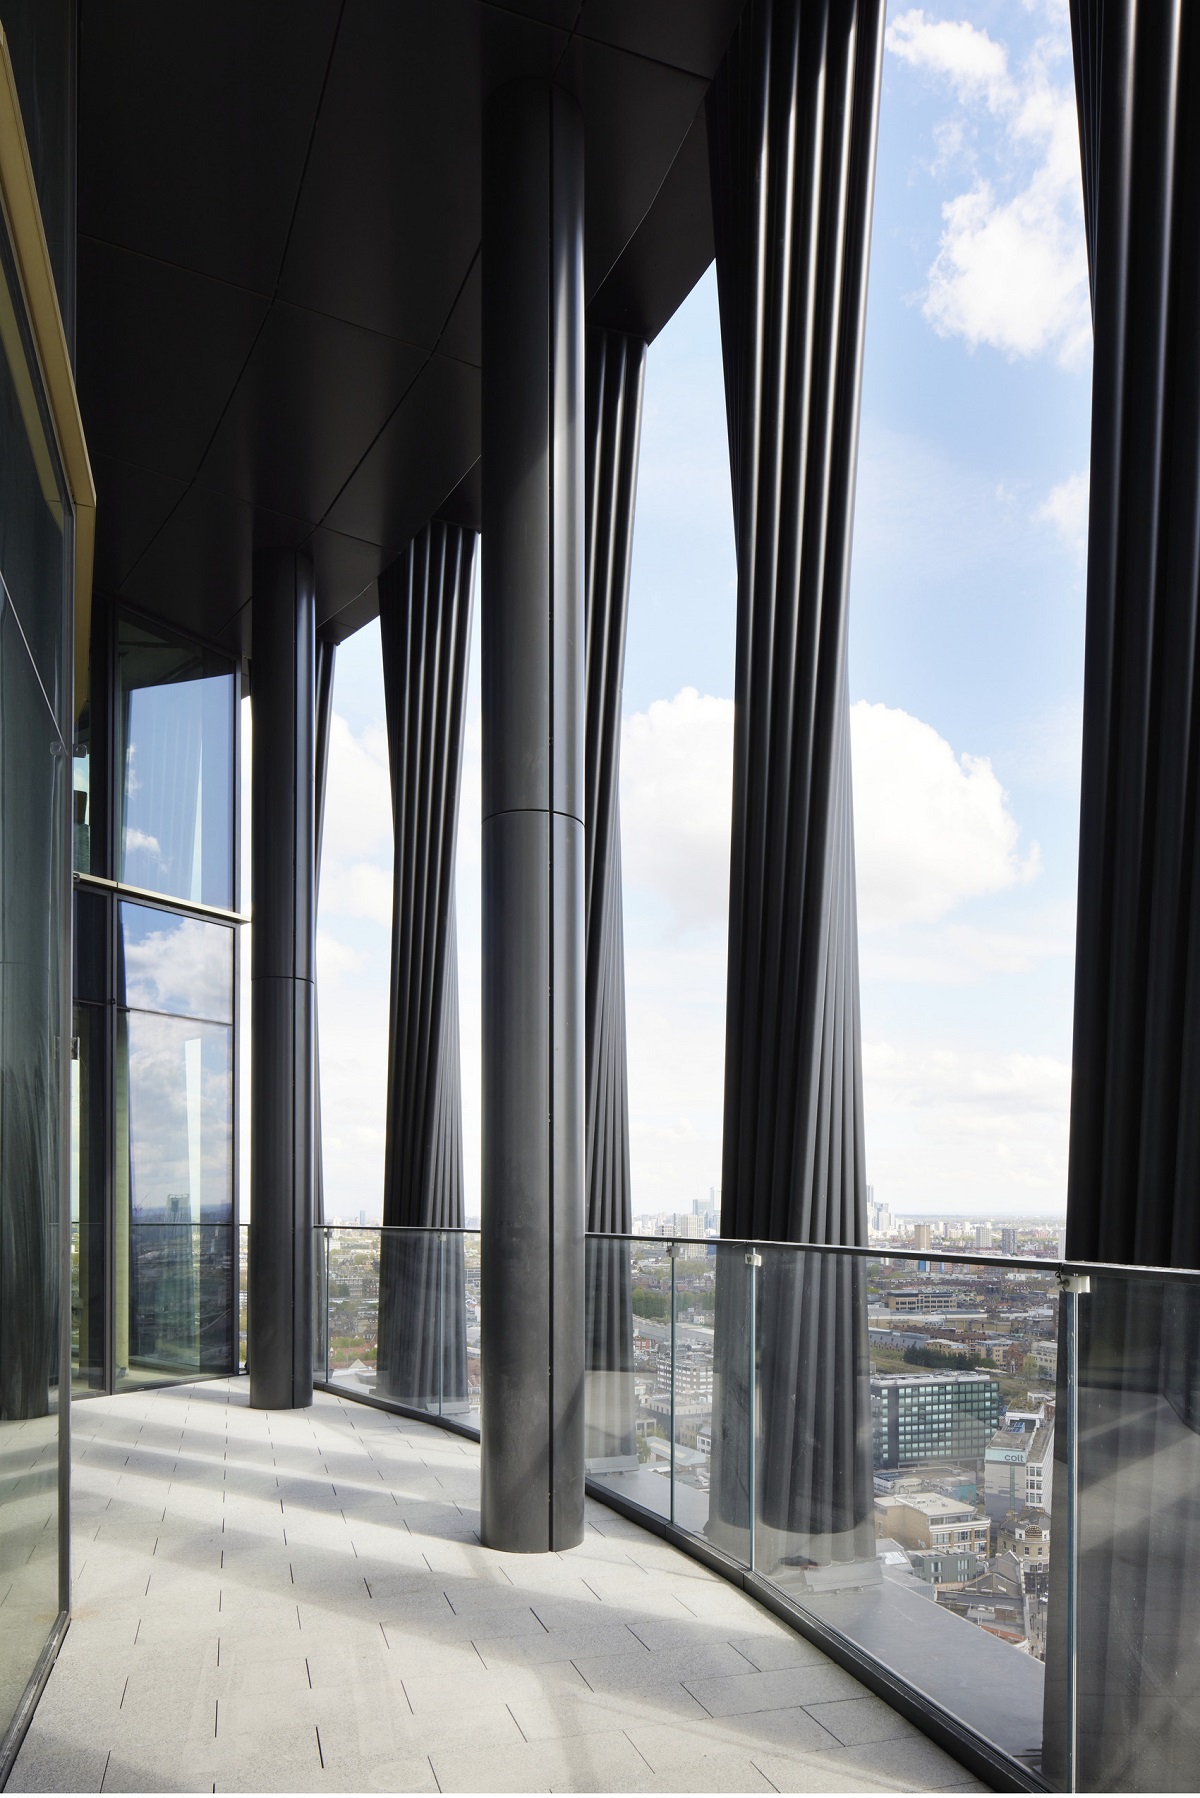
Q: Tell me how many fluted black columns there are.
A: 5